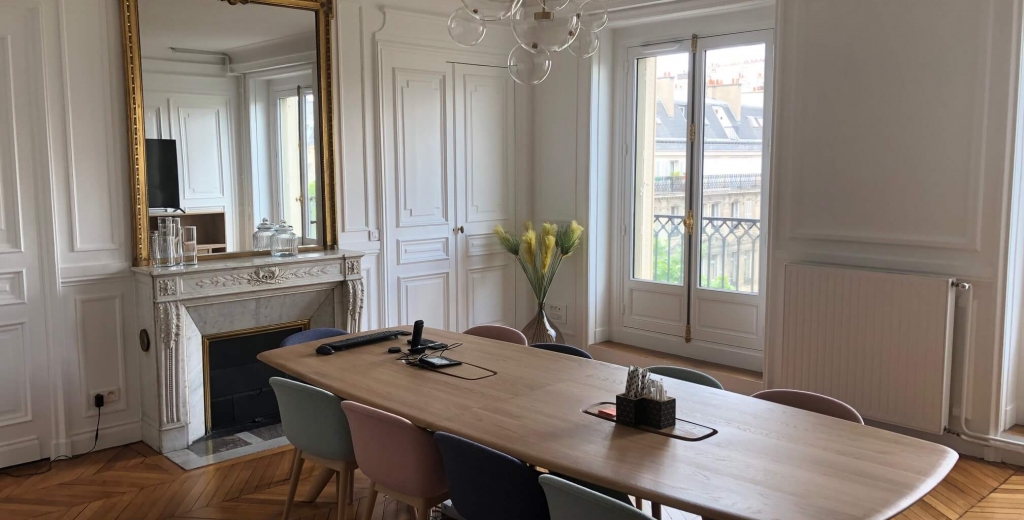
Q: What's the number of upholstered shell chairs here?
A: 9